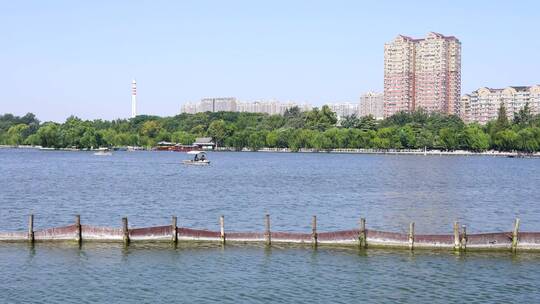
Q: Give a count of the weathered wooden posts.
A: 12